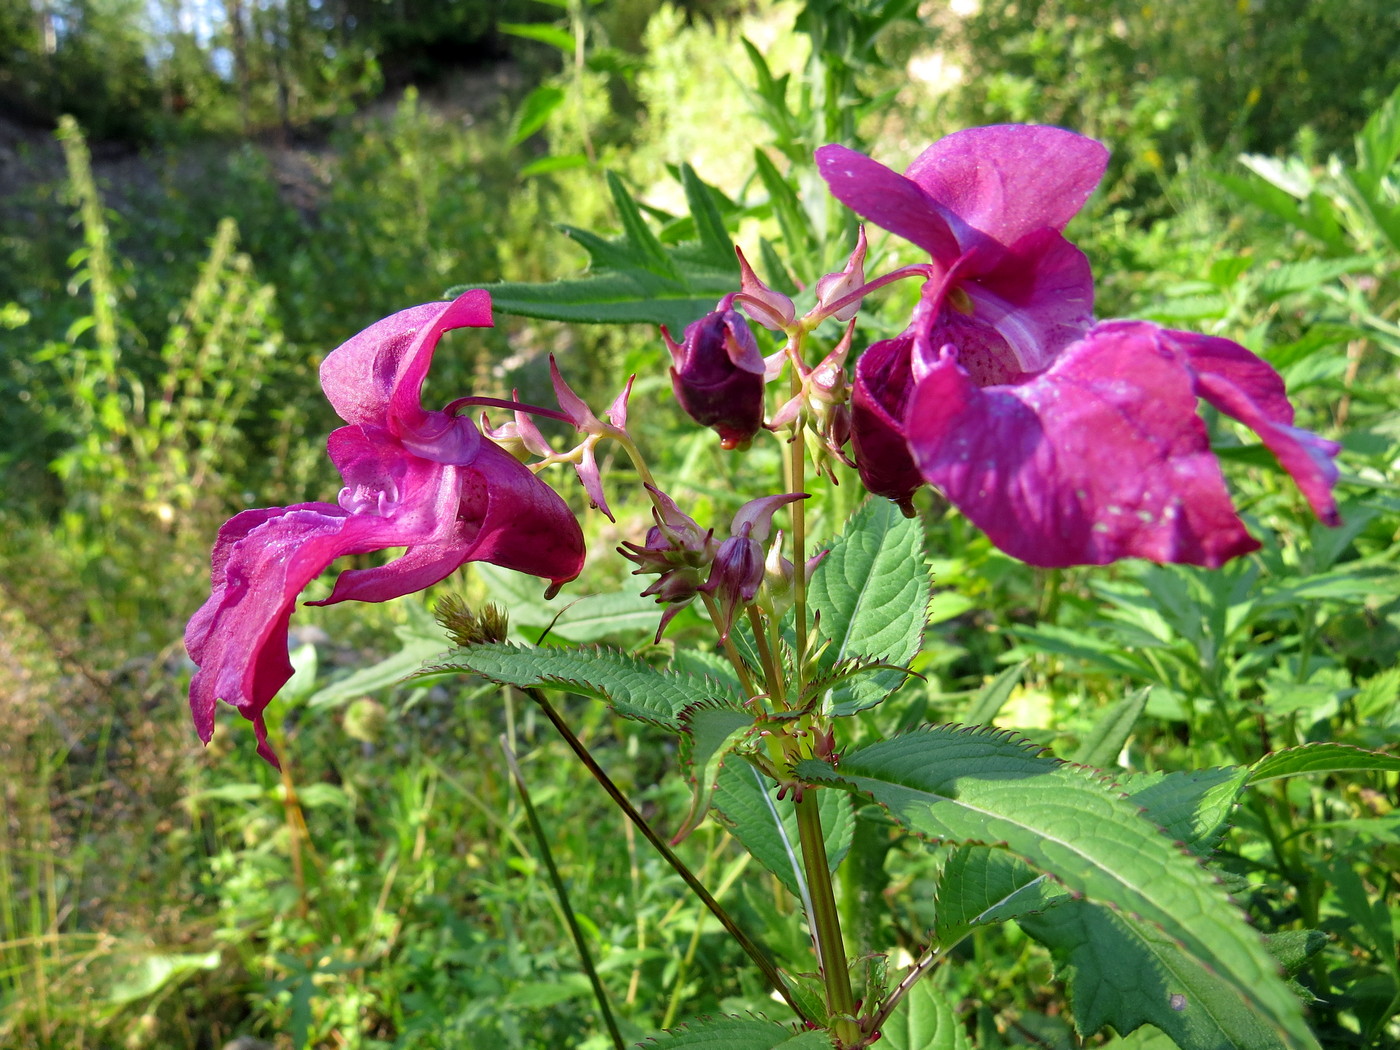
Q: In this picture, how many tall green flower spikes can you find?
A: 2